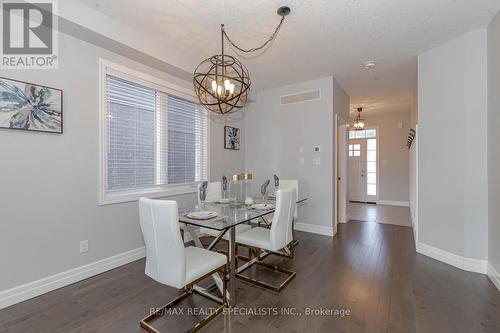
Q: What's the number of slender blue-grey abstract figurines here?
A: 4